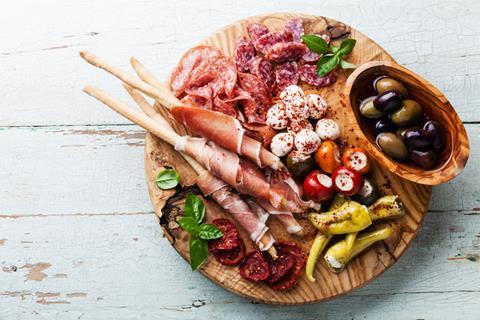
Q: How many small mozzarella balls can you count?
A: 8